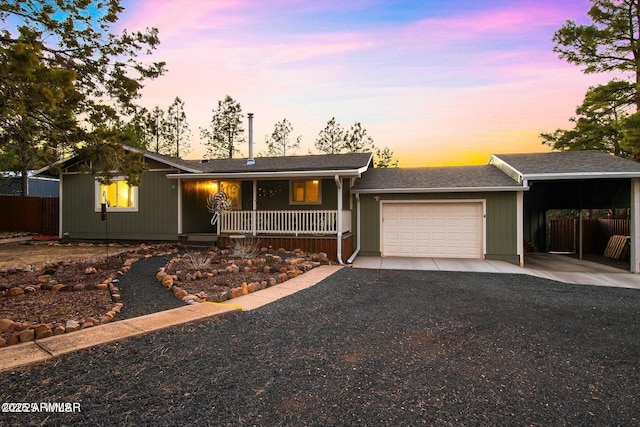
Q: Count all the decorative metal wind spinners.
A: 1